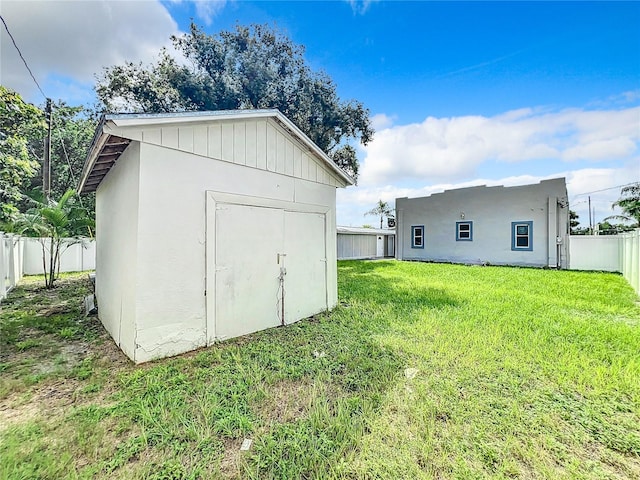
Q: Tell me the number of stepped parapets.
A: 1